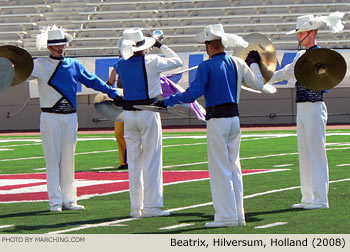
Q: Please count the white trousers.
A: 4